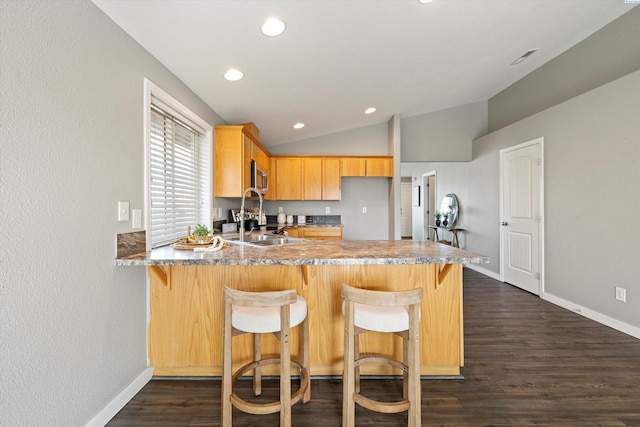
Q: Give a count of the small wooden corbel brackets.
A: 3